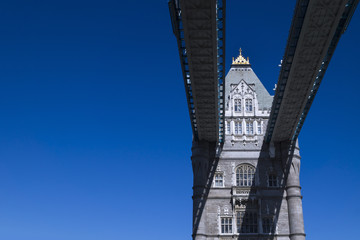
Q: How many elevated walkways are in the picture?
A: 2